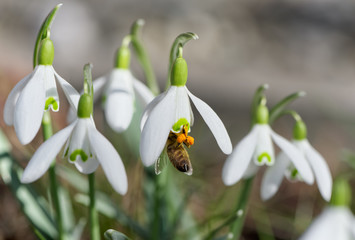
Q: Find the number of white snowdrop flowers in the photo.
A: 7